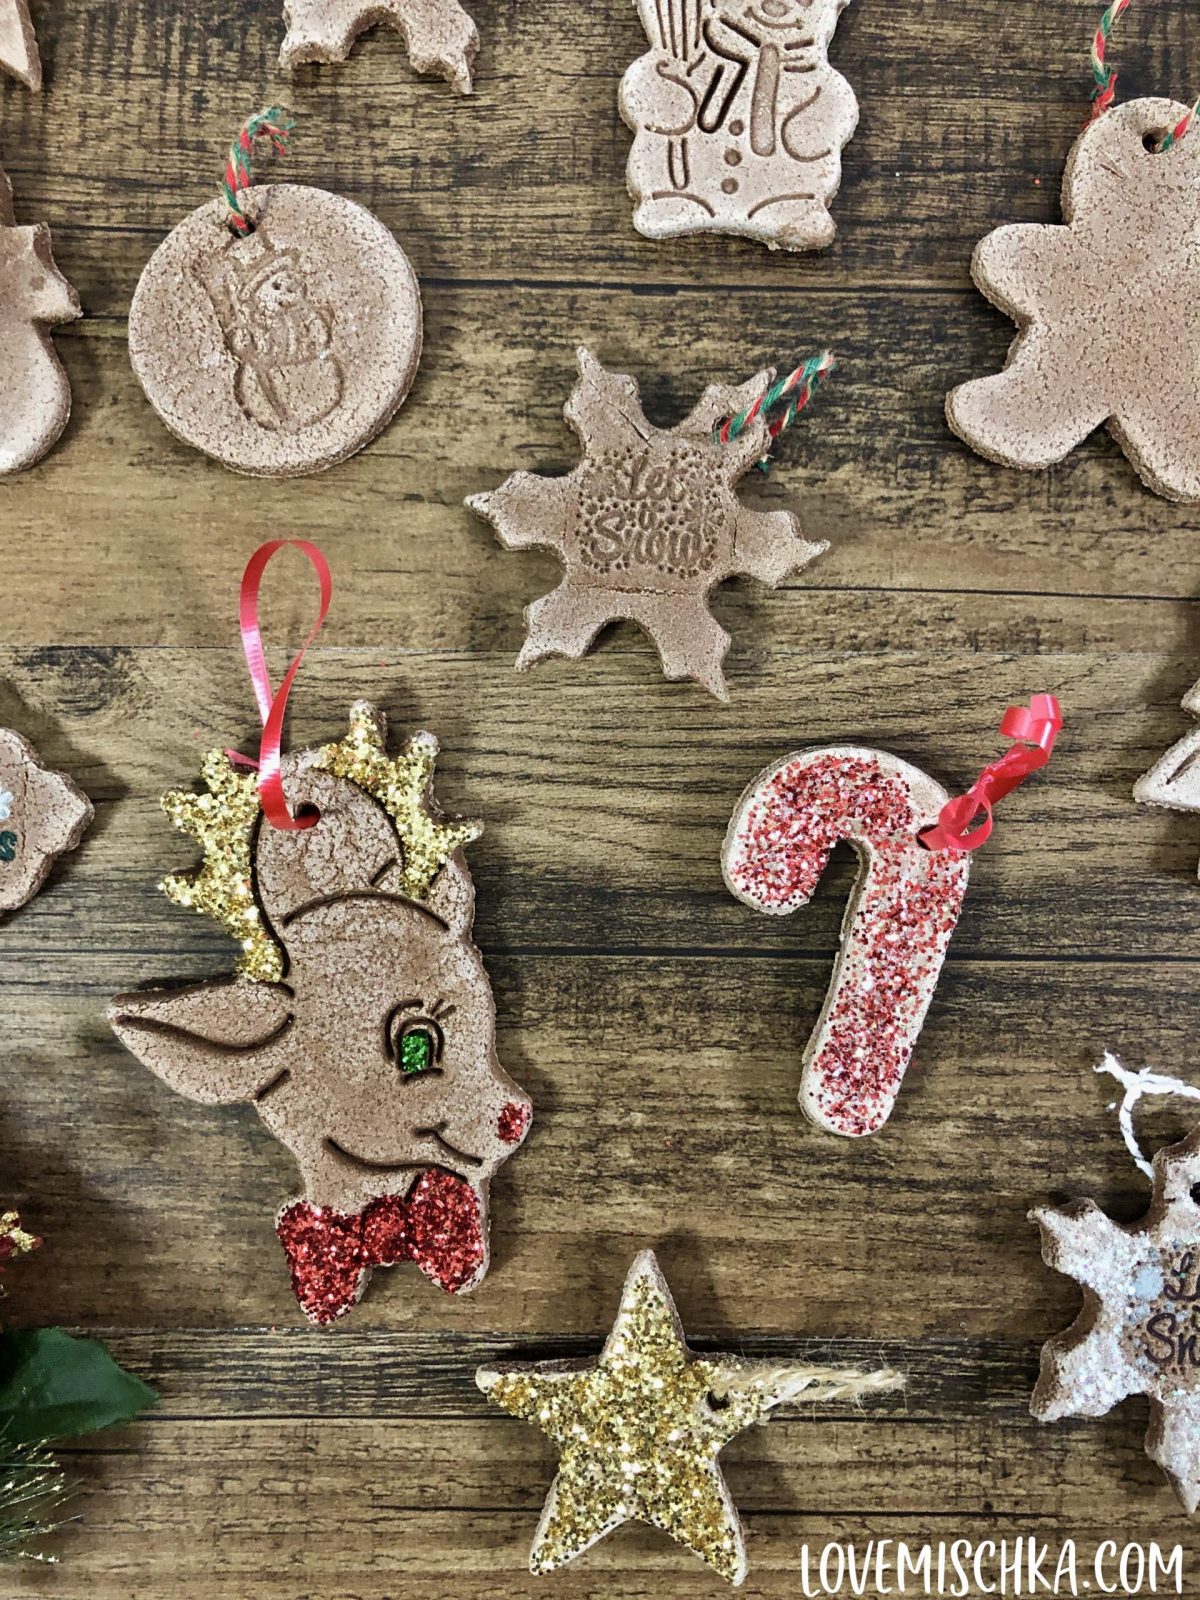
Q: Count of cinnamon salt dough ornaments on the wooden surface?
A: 13